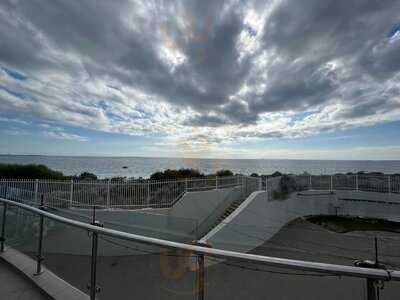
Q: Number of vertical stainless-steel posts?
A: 5